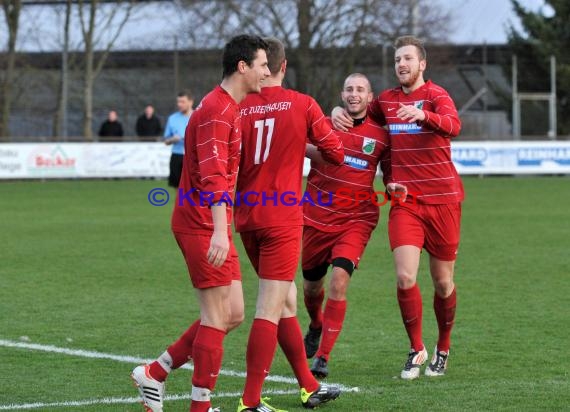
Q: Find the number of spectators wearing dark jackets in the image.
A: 2